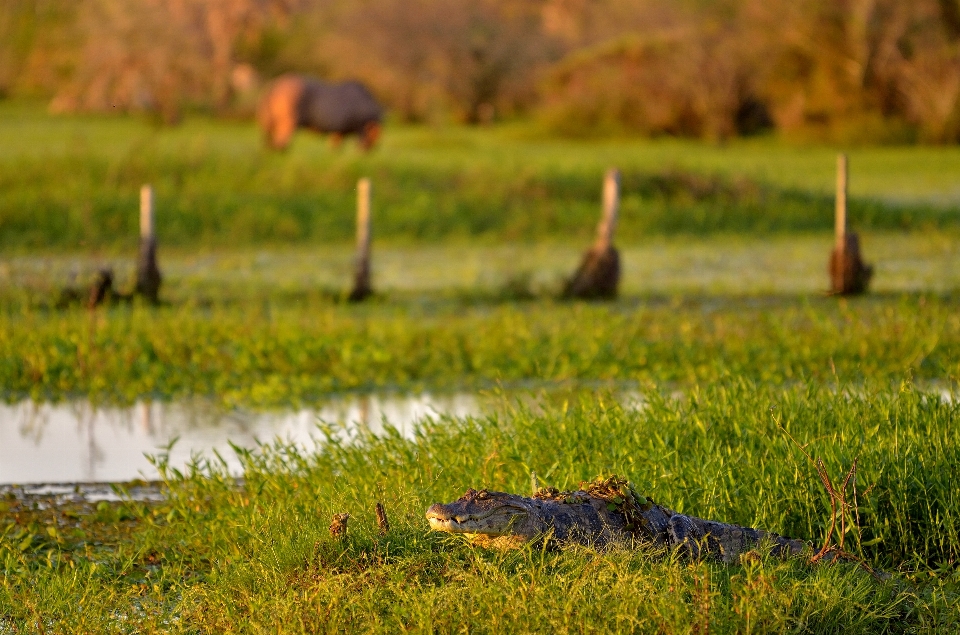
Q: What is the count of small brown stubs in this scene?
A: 2